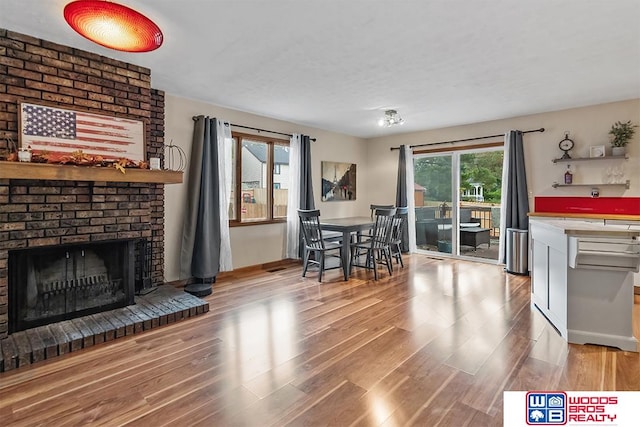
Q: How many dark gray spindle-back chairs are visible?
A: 4